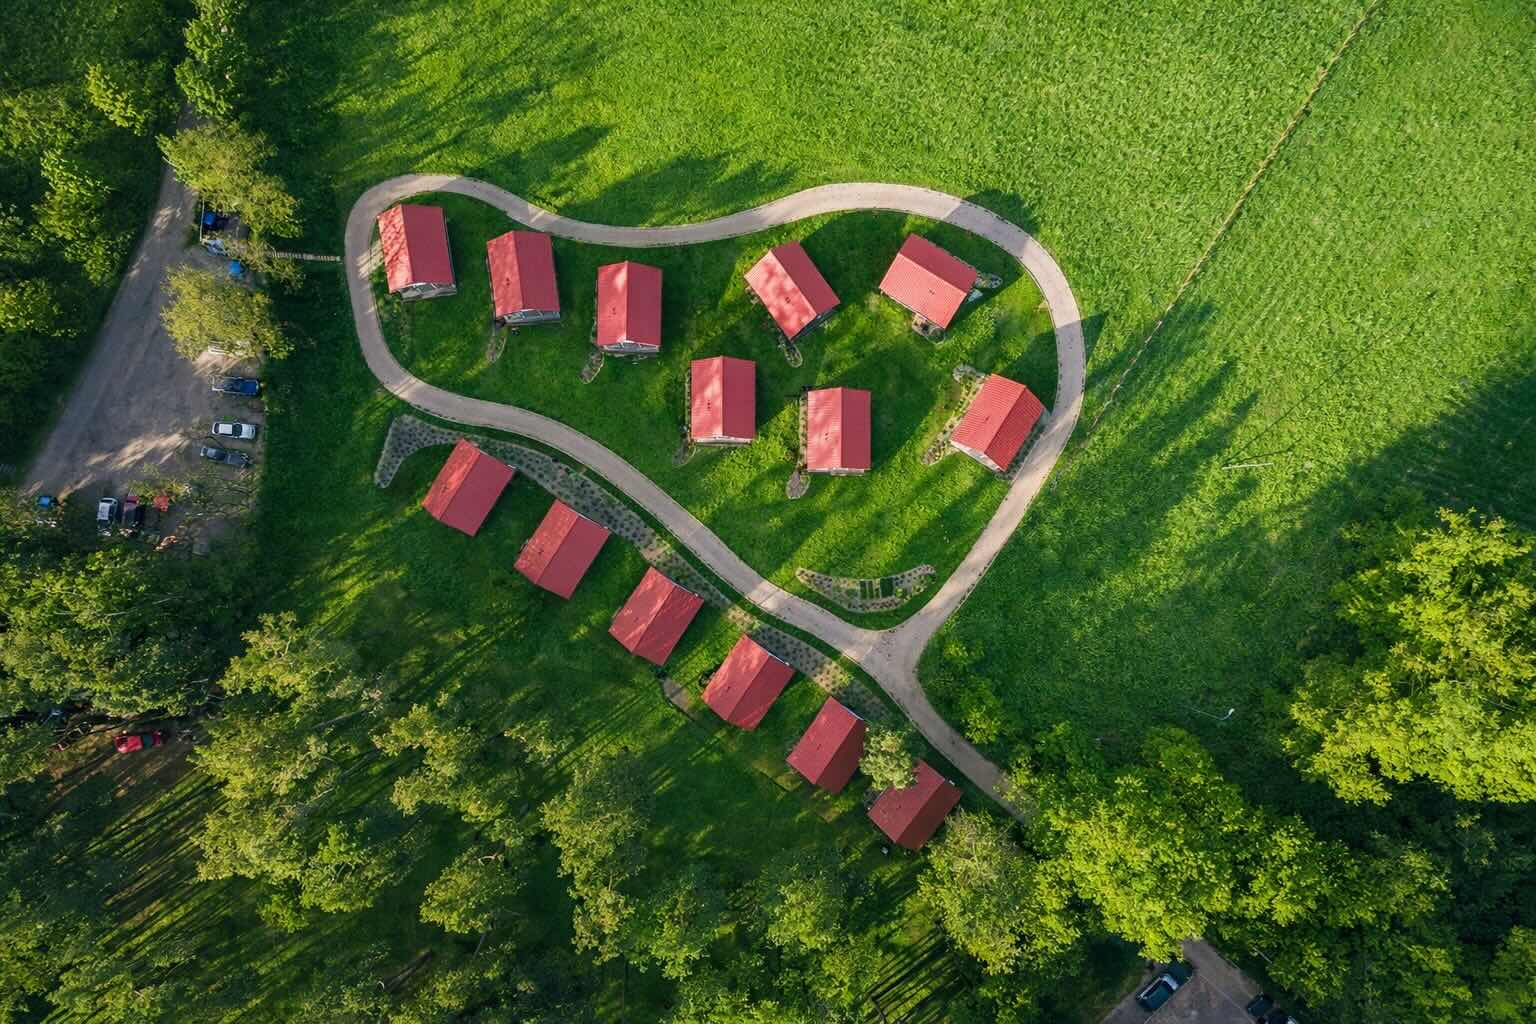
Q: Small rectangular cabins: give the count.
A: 14